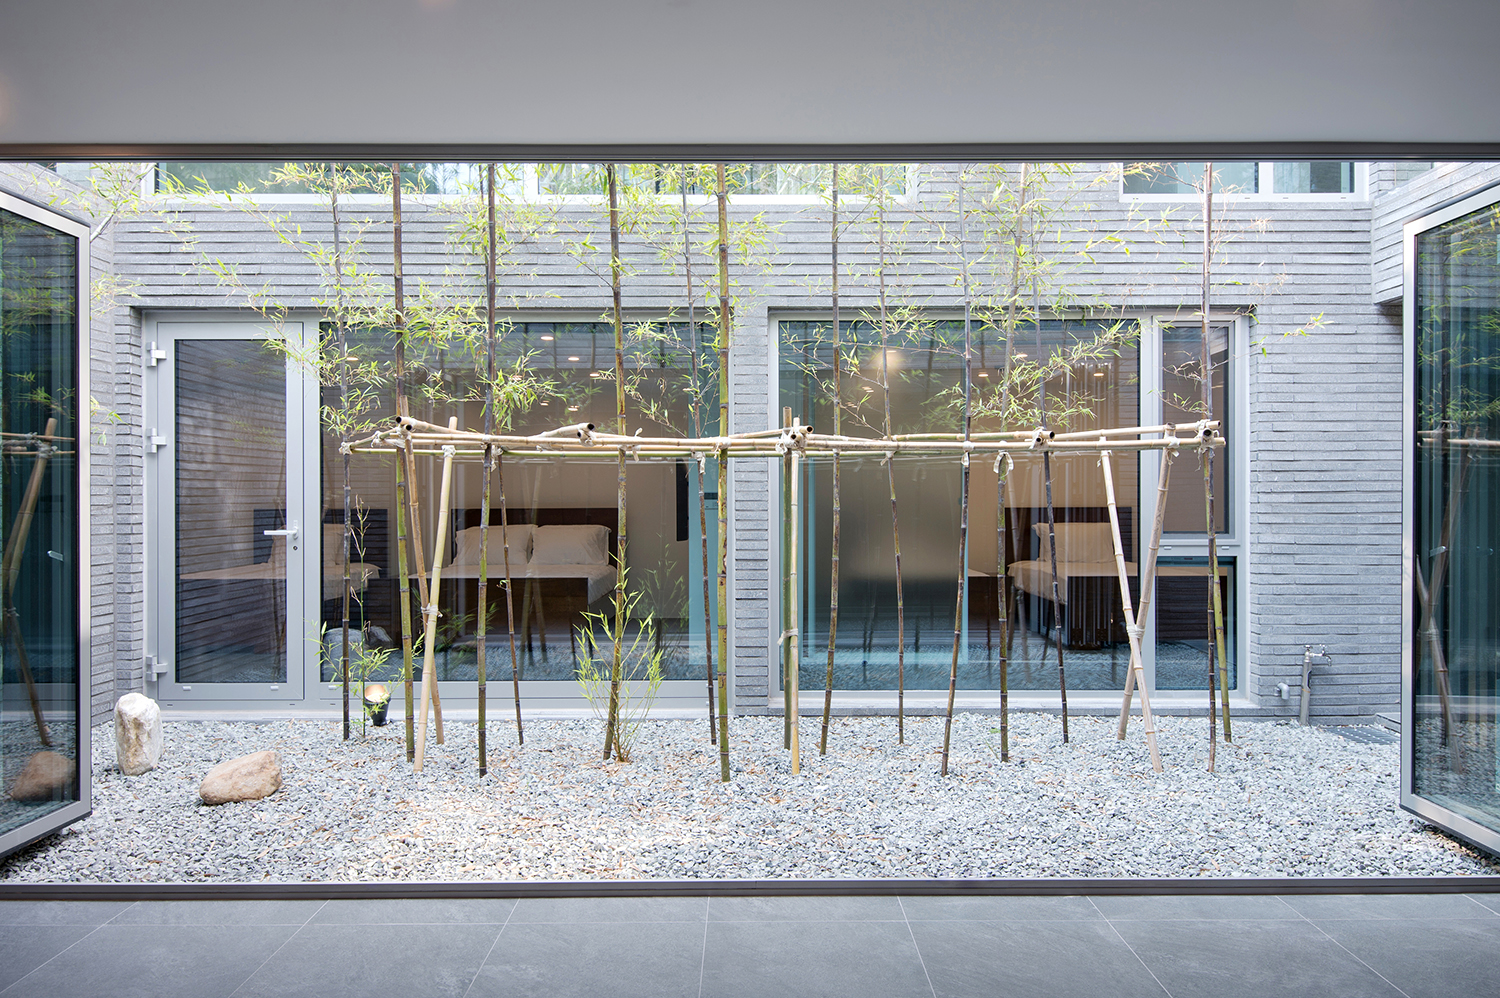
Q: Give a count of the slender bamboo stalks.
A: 14